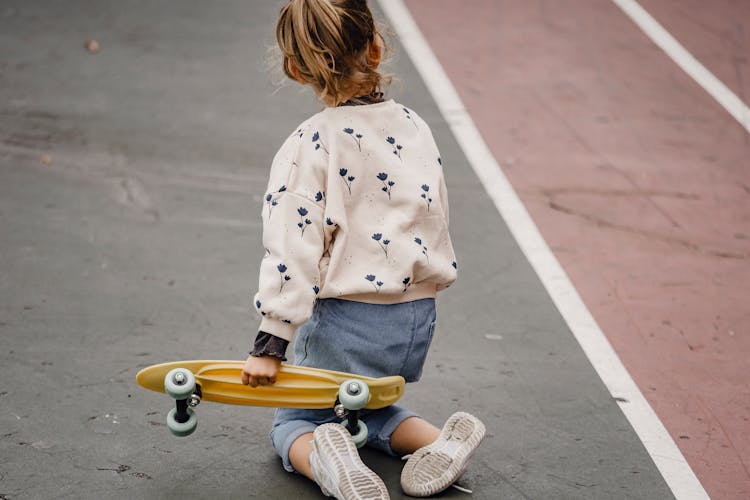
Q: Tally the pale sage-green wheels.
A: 4